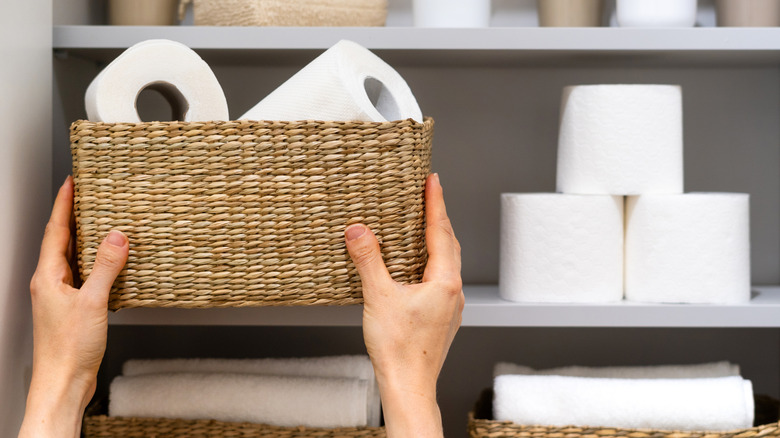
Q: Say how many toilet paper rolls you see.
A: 5